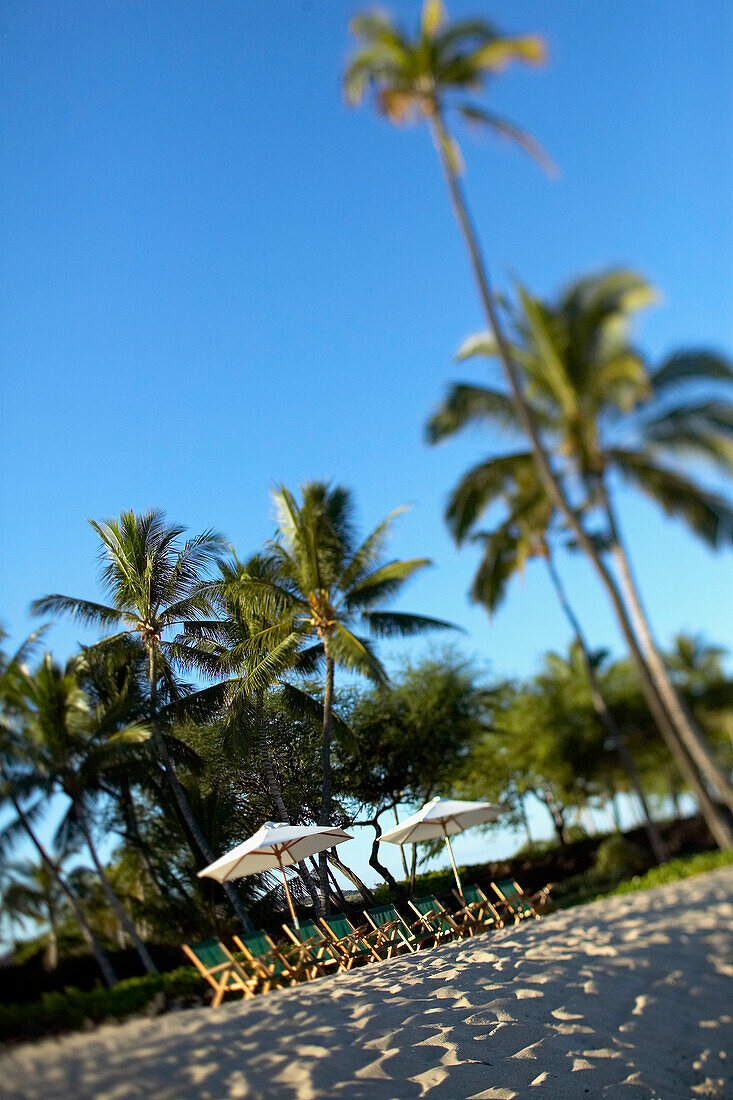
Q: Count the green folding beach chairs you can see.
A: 8